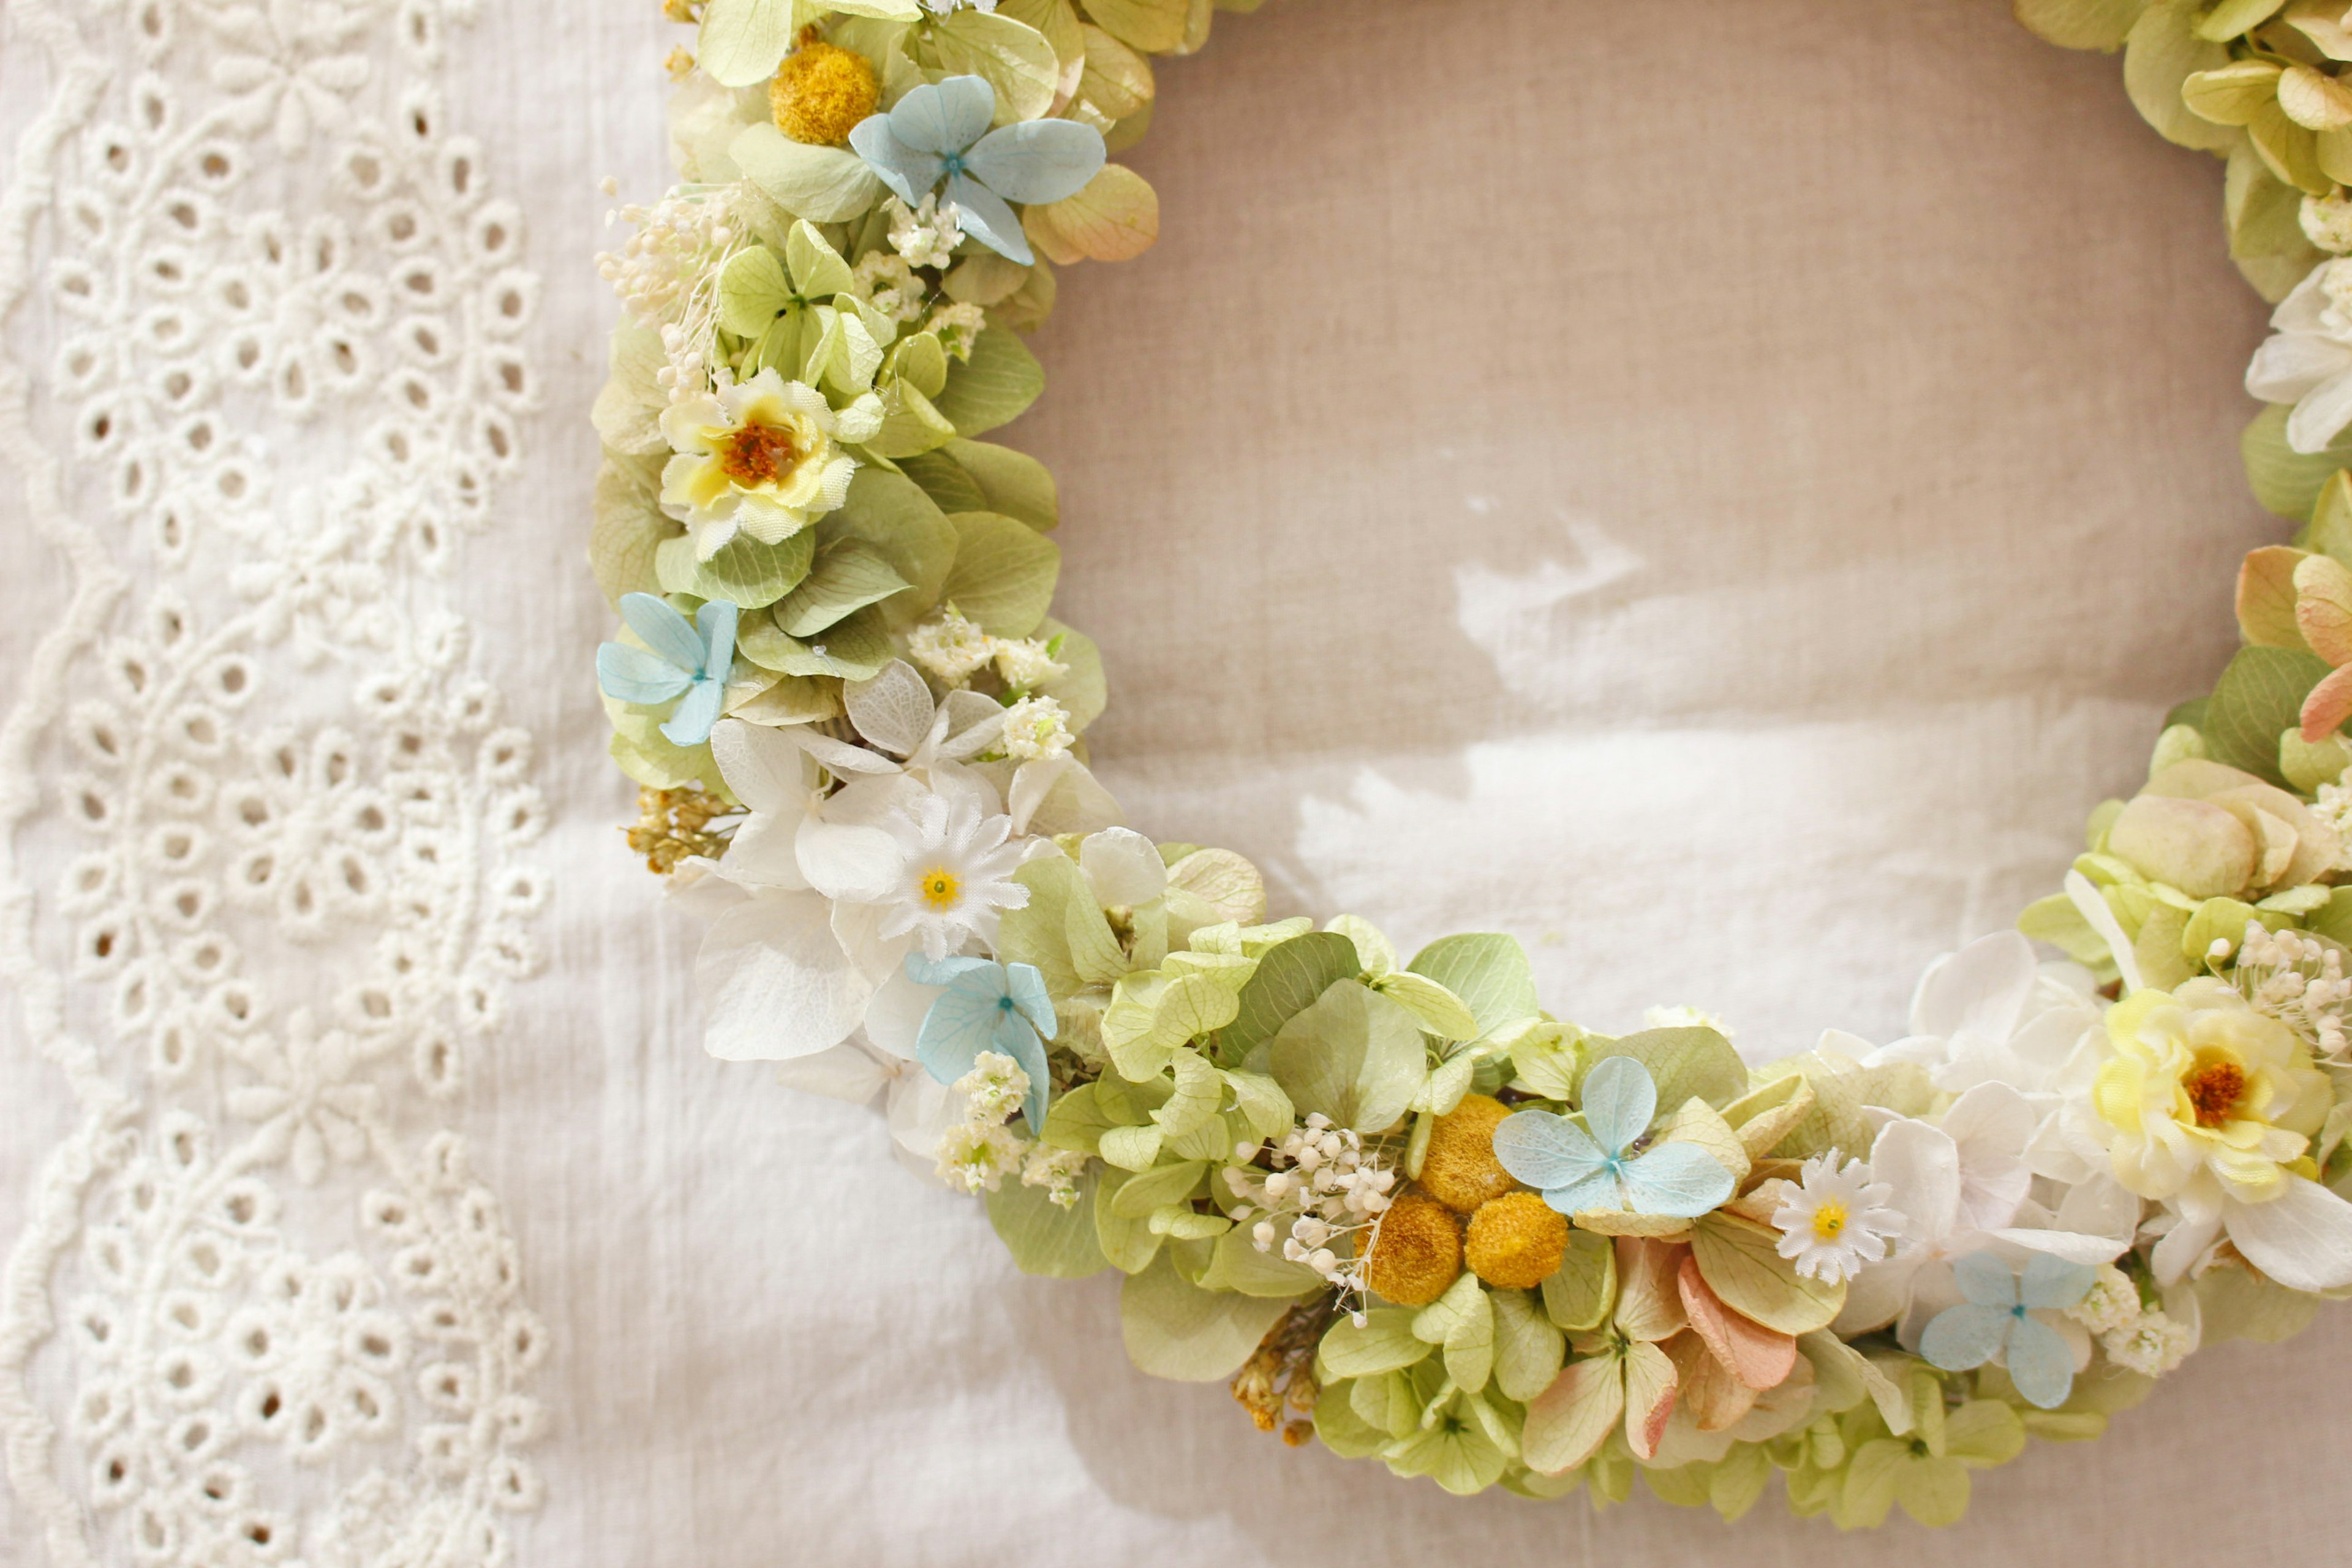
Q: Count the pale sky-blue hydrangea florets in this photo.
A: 5